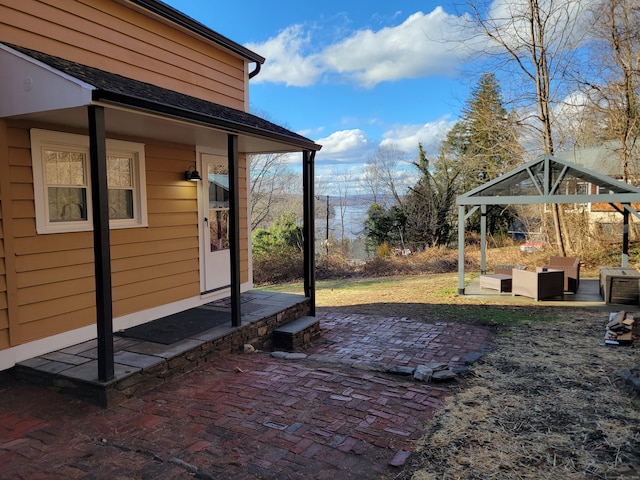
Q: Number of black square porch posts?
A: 3